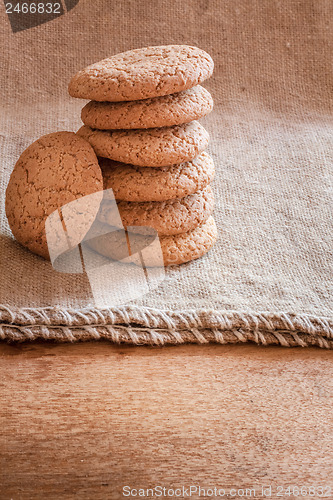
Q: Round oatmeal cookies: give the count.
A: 7